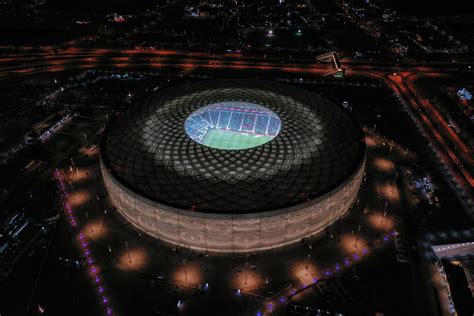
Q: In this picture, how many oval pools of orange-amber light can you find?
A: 13